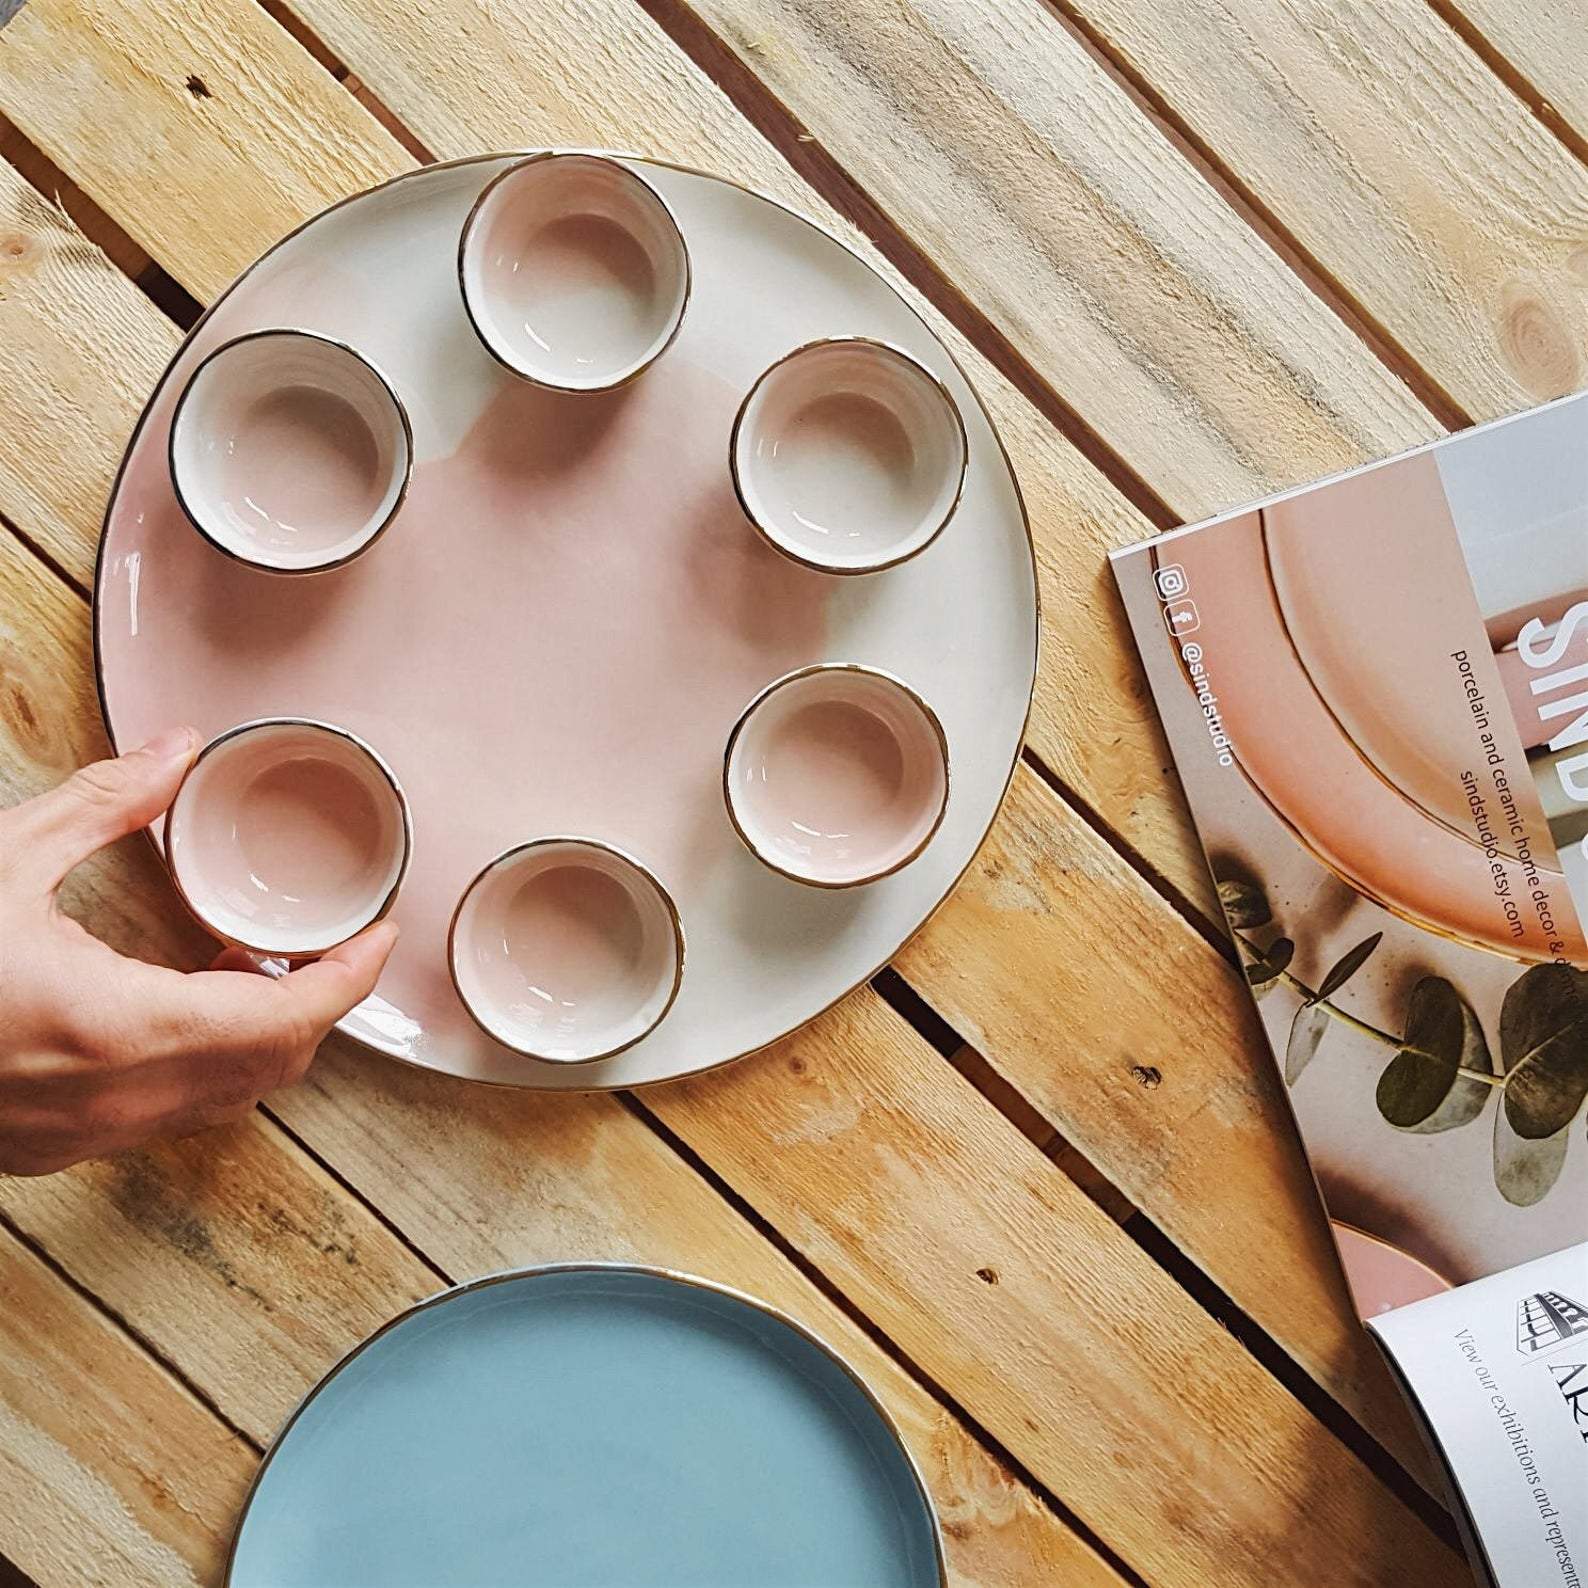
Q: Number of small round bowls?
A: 6